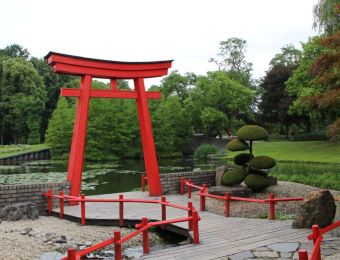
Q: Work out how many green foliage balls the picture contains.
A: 6